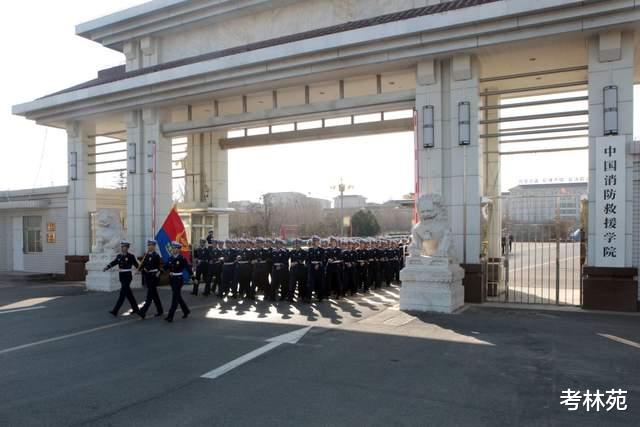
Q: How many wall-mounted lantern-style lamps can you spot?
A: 6